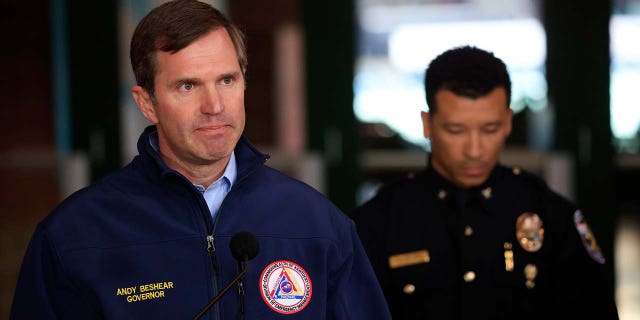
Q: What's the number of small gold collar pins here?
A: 2